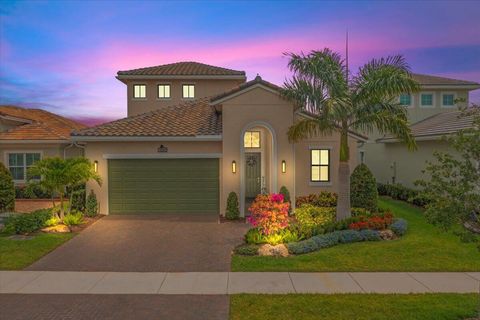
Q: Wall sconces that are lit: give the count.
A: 3